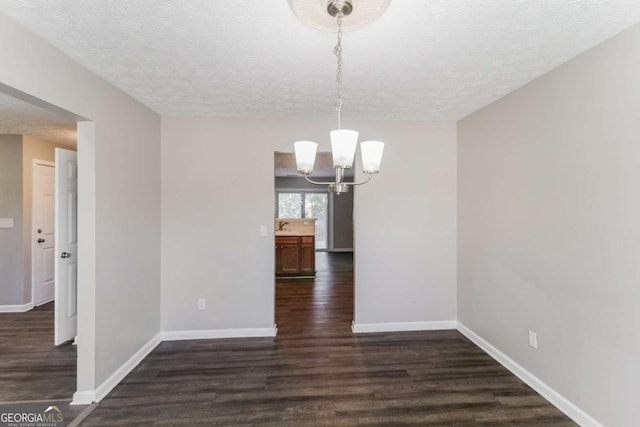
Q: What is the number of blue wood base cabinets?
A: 0